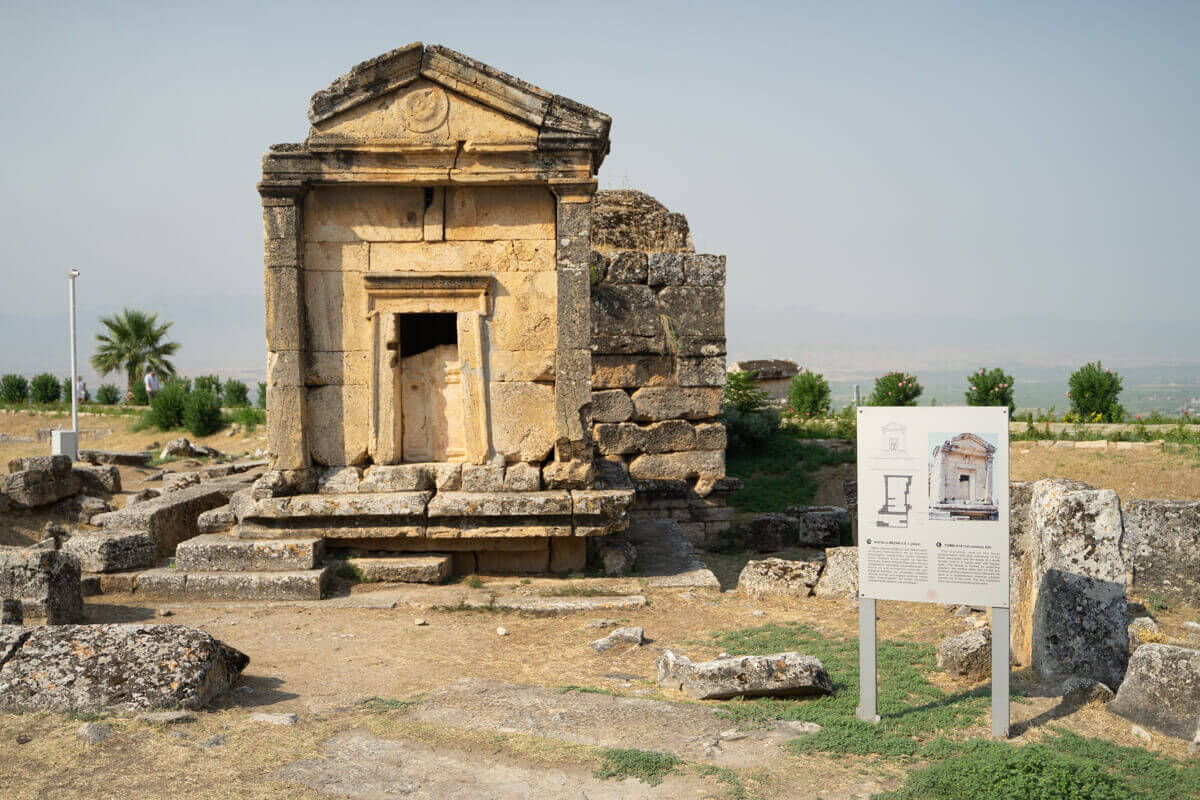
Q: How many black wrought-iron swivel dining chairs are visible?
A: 0